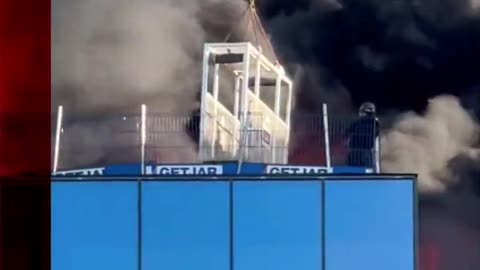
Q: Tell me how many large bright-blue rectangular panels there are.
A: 4